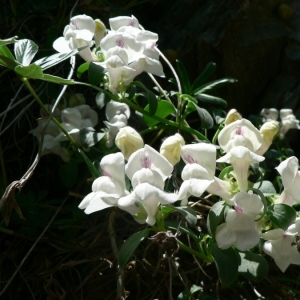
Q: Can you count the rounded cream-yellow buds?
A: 5